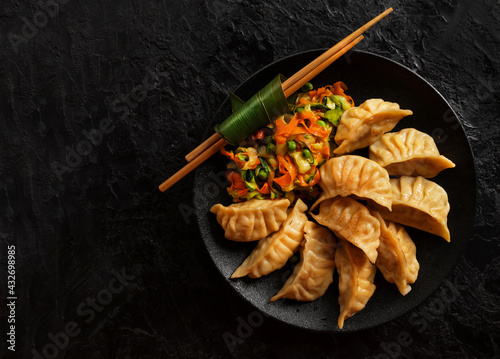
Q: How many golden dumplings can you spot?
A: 10